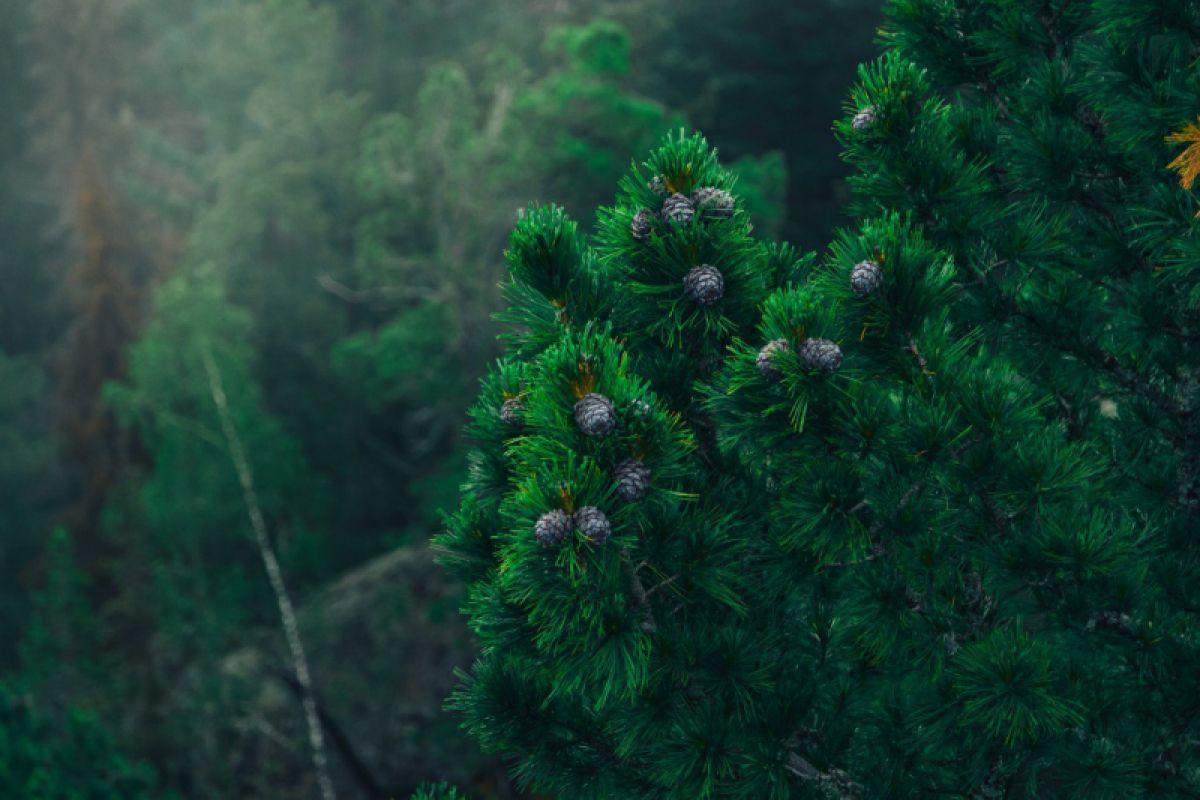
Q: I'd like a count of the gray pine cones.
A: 14